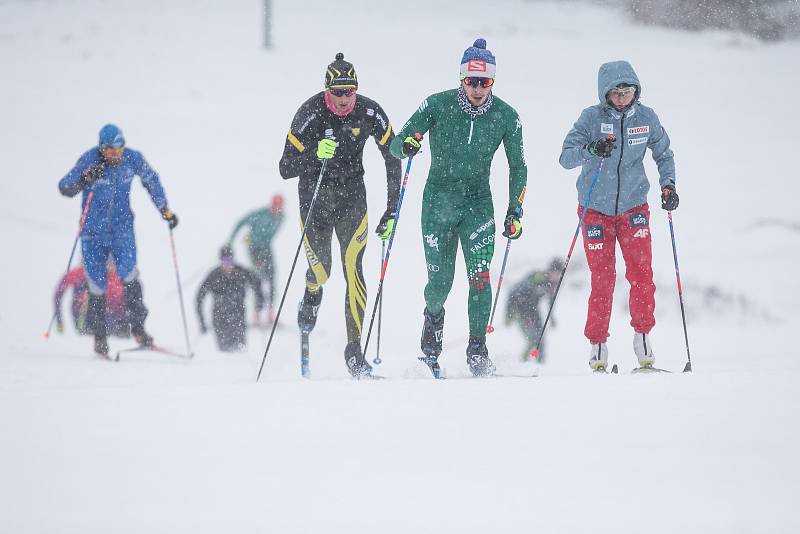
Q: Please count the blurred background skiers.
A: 4